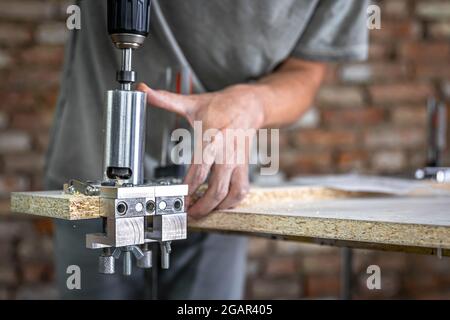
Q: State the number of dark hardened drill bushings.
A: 3